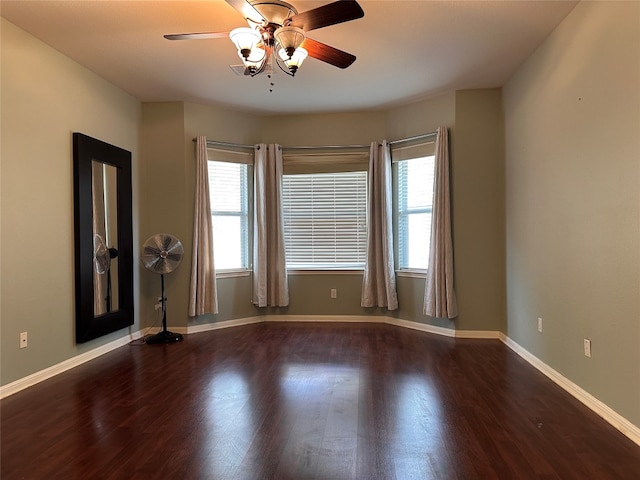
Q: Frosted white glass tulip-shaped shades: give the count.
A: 4